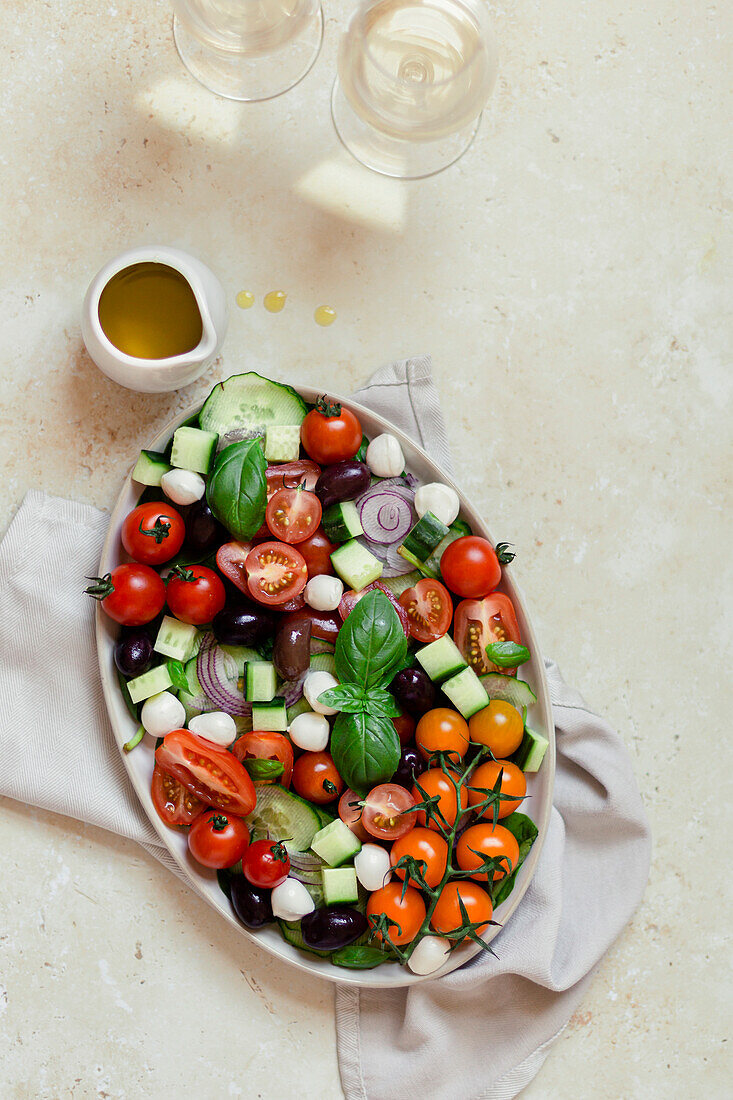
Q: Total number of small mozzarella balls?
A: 11